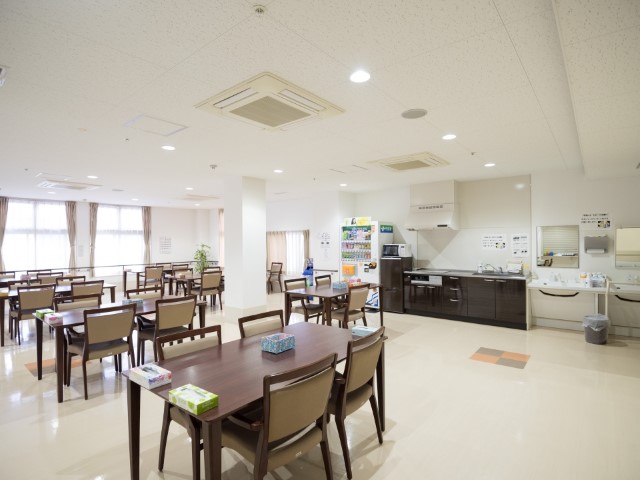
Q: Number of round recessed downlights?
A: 11